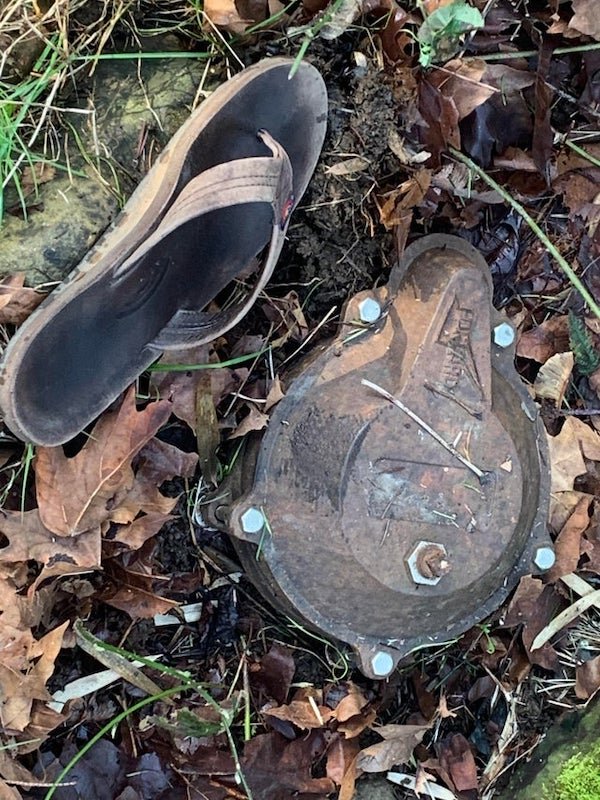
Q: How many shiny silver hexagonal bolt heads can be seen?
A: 5